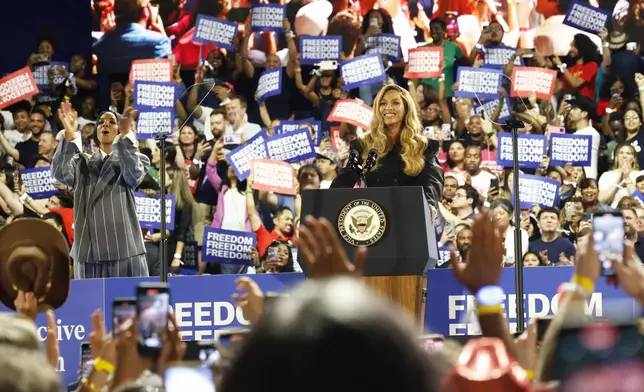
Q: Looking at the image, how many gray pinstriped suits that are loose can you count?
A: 1